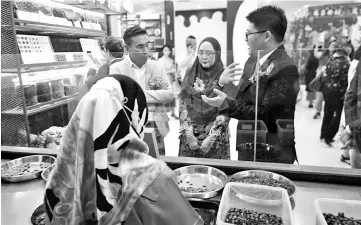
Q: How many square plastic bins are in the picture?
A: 2